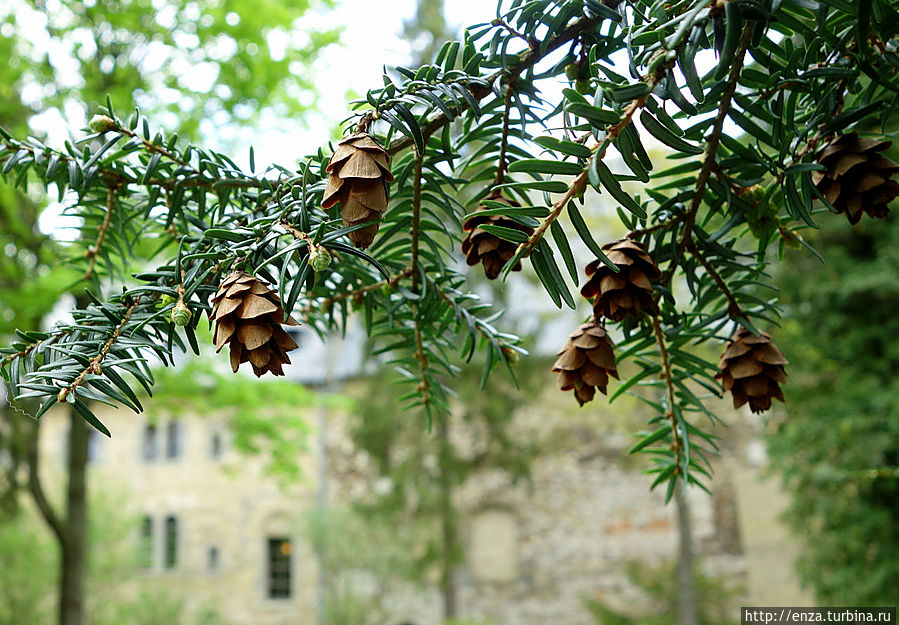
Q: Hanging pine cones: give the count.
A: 7